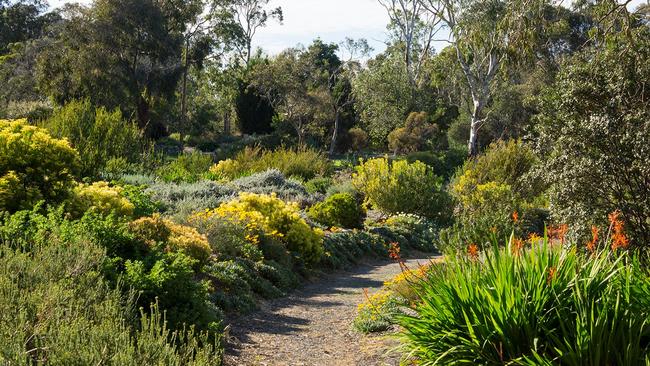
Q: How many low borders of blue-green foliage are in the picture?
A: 1